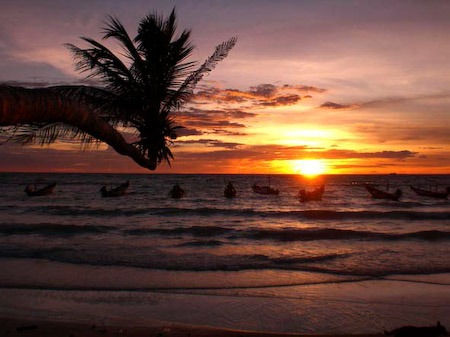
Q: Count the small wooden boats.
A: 8